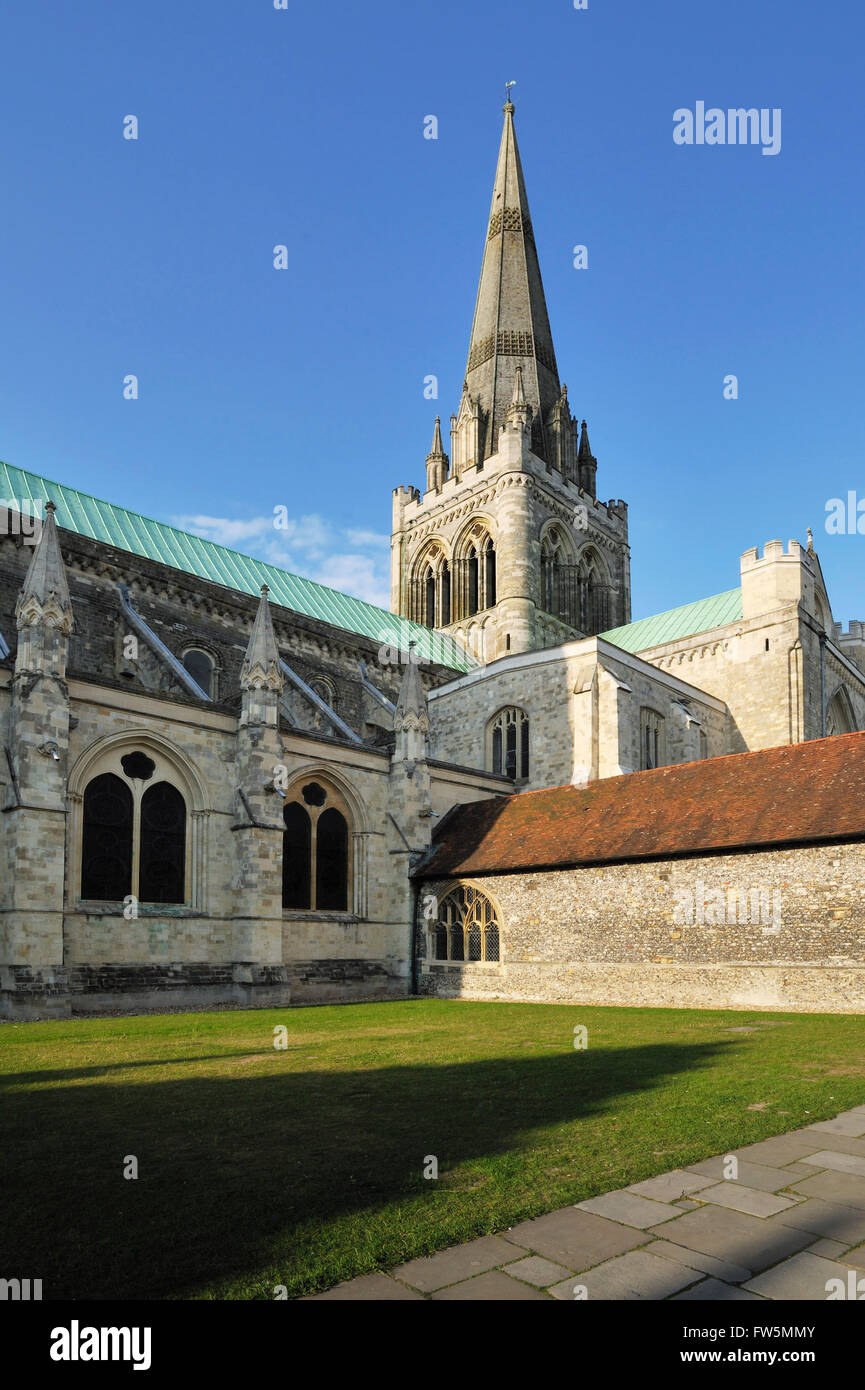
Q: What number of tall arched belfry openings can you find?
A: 4